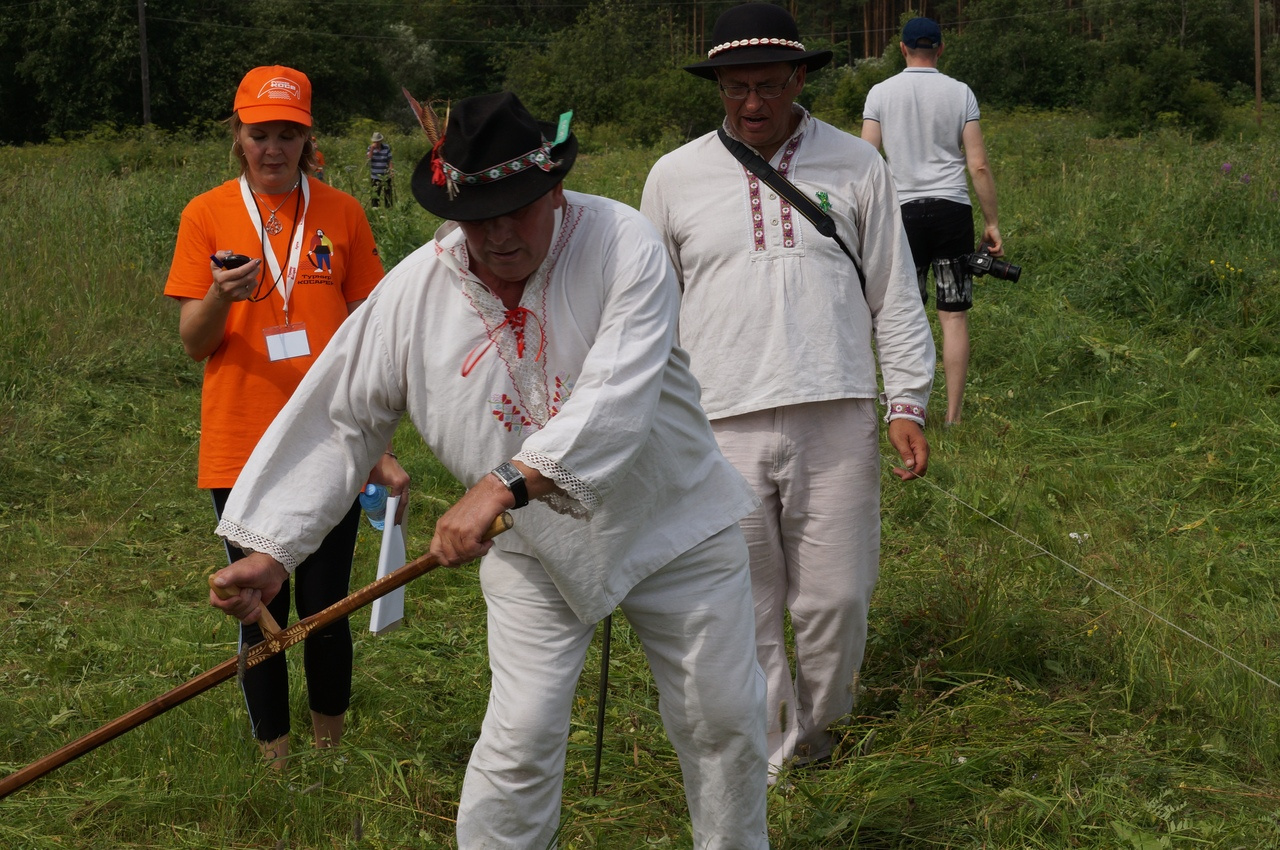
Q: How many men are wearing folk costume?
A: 2